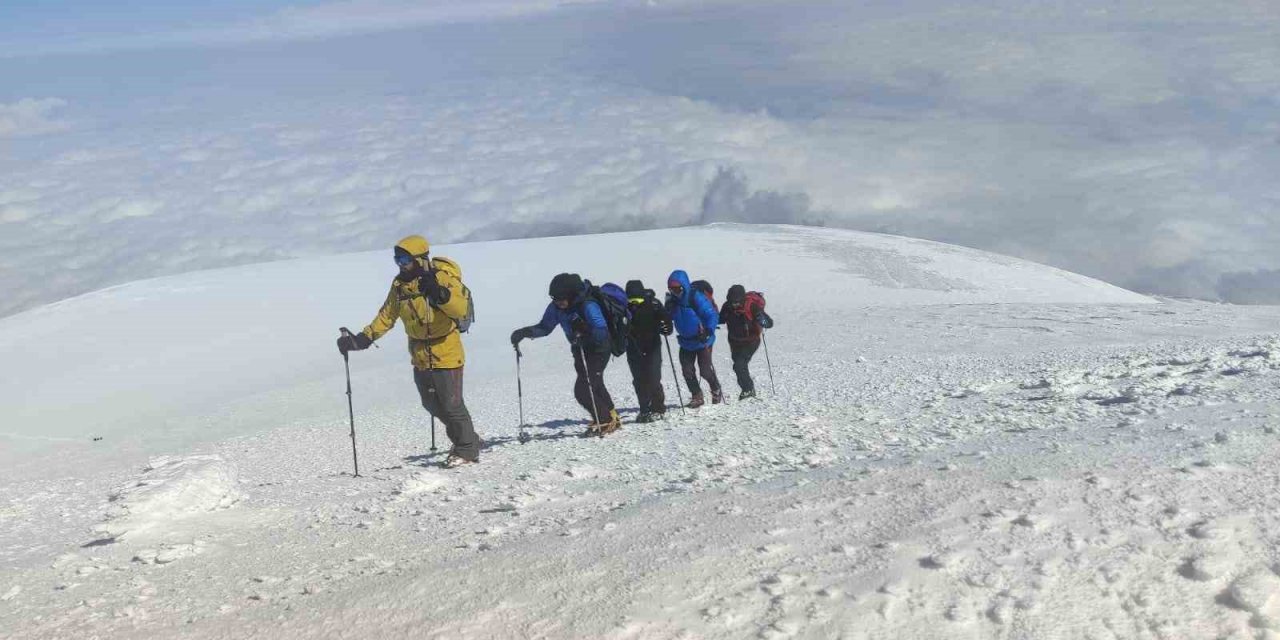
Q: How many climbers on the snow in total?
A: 5